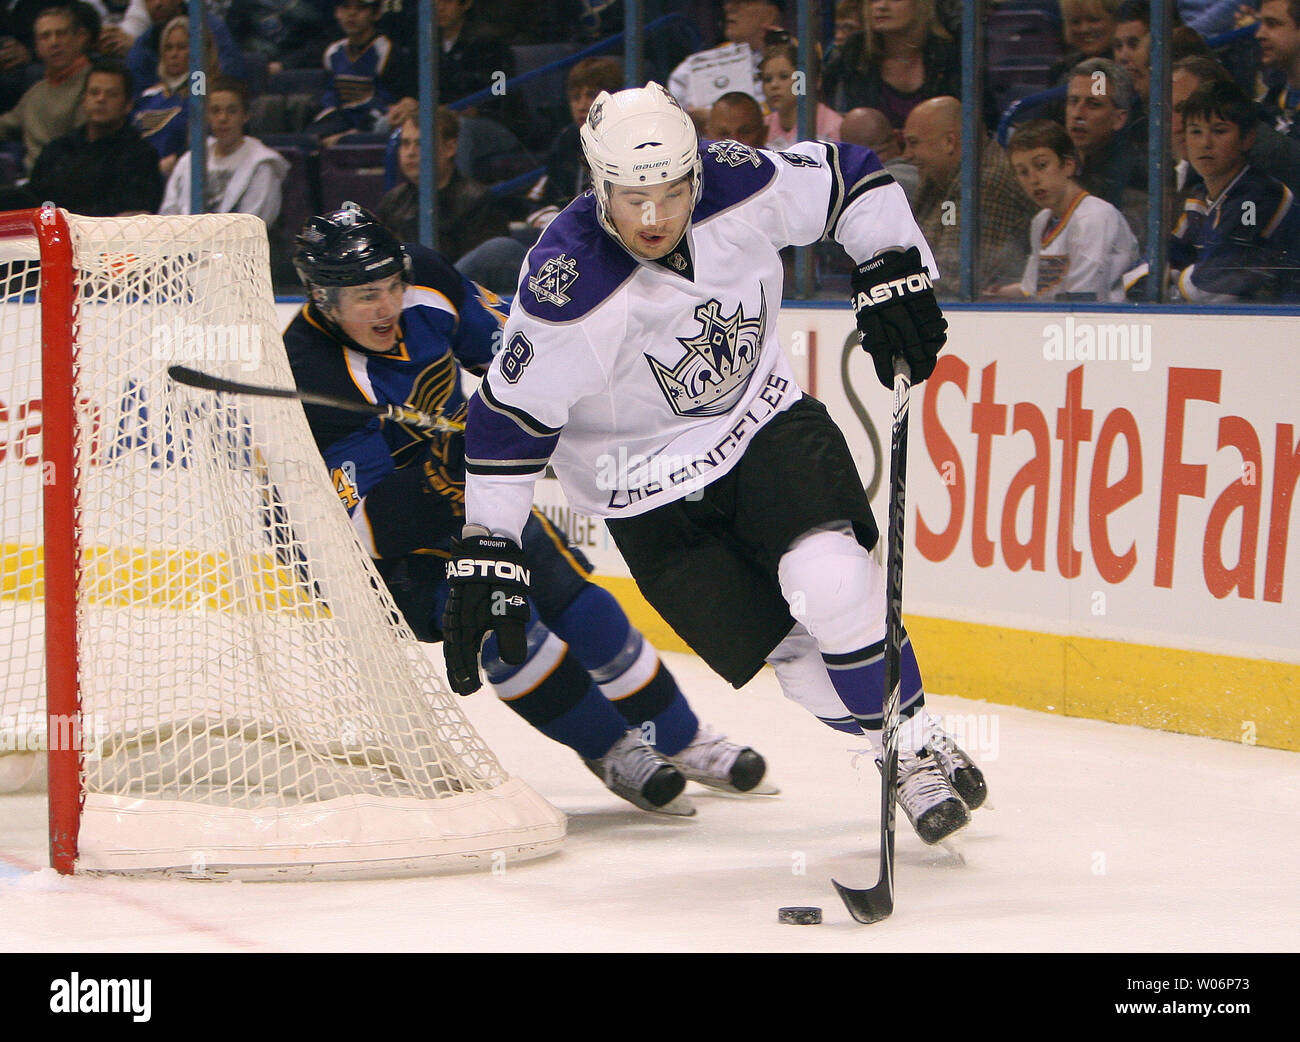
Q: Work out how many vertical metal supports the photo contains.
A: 6